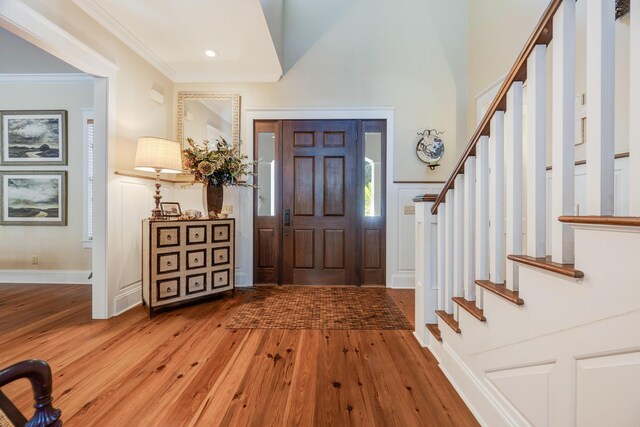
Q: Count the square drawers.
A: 9